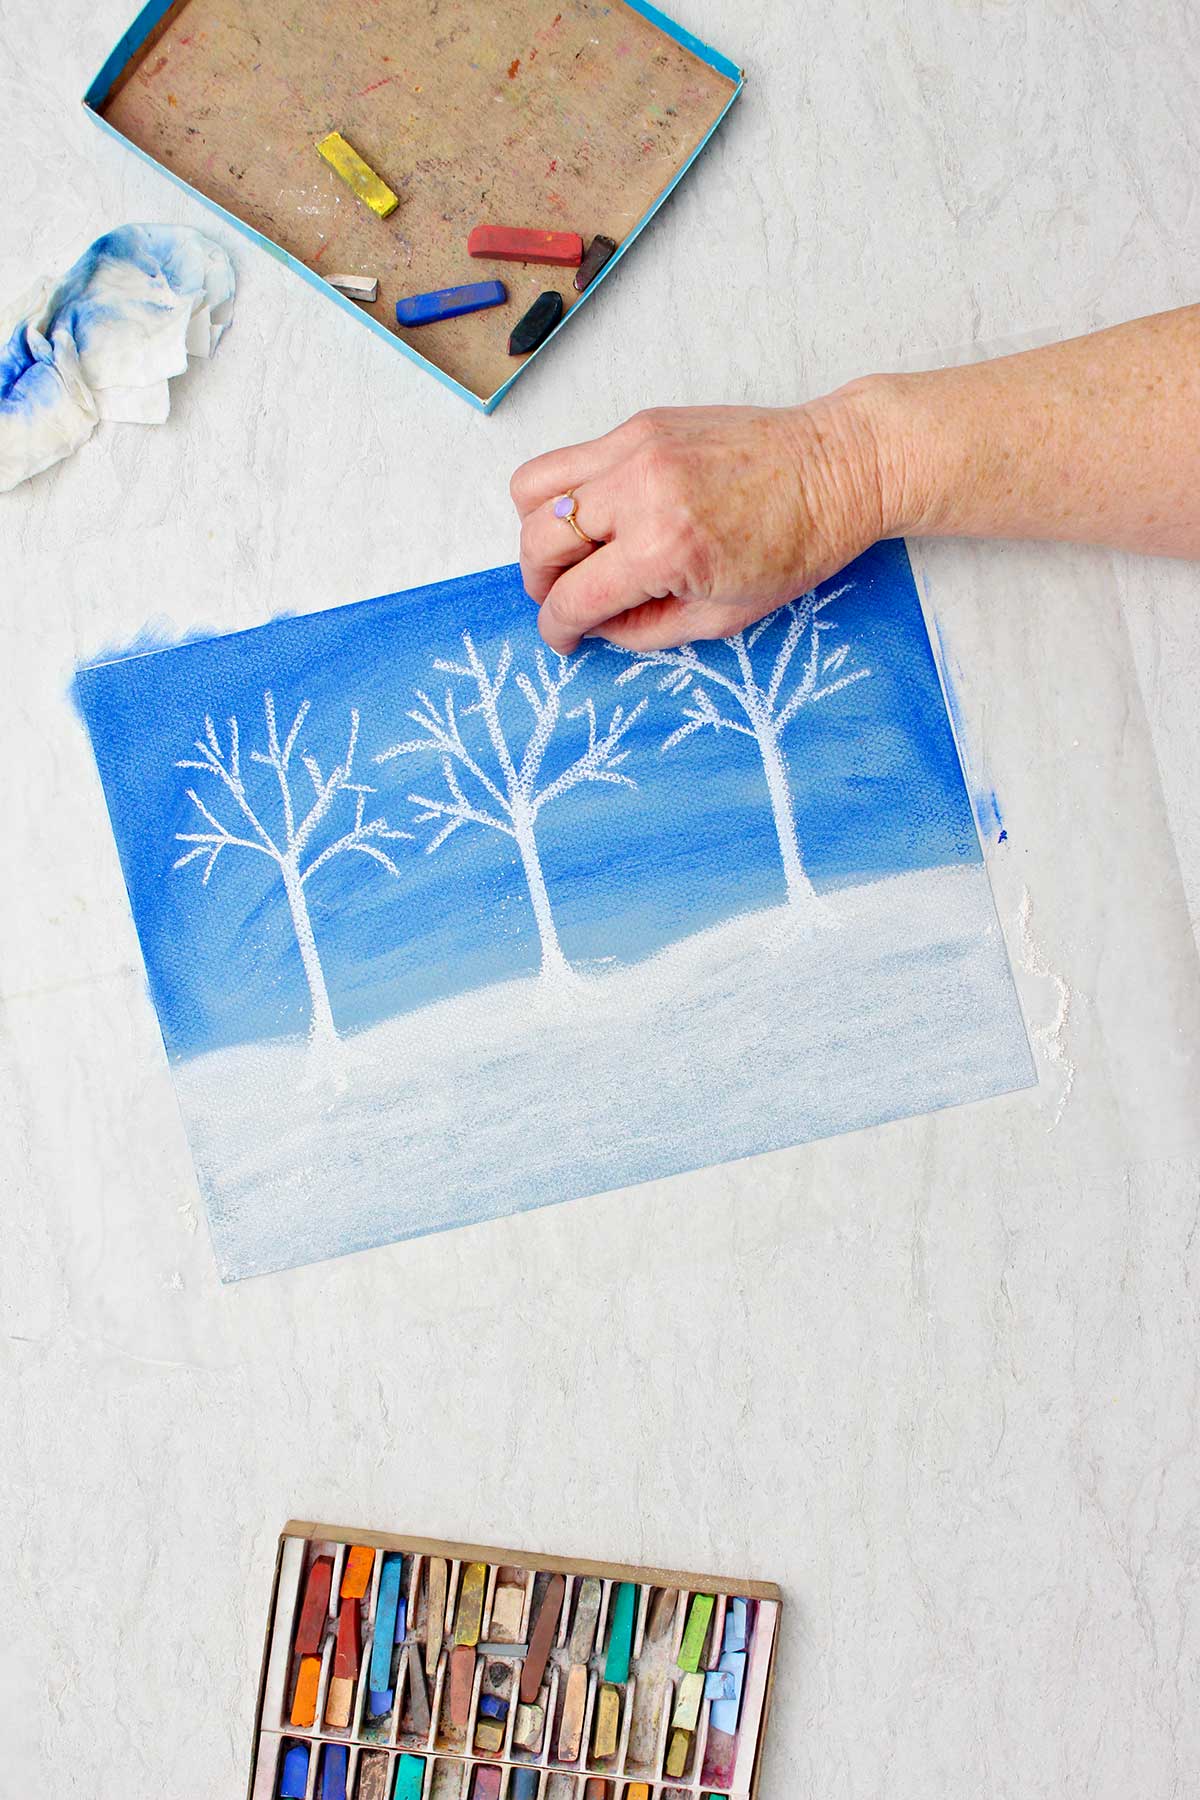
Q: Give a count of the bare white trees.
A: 3